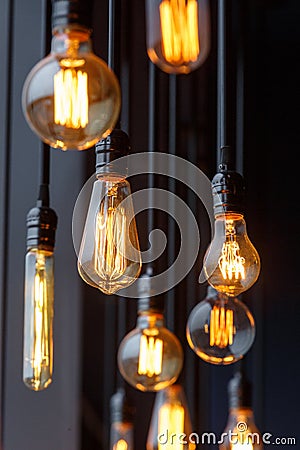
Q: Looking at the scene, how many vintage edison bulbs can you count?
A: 10